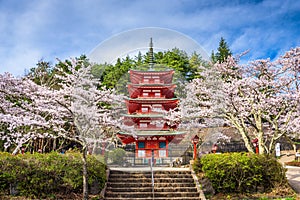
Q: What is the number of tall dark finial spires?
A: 1